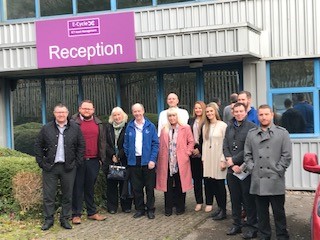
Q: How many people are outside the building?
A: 11